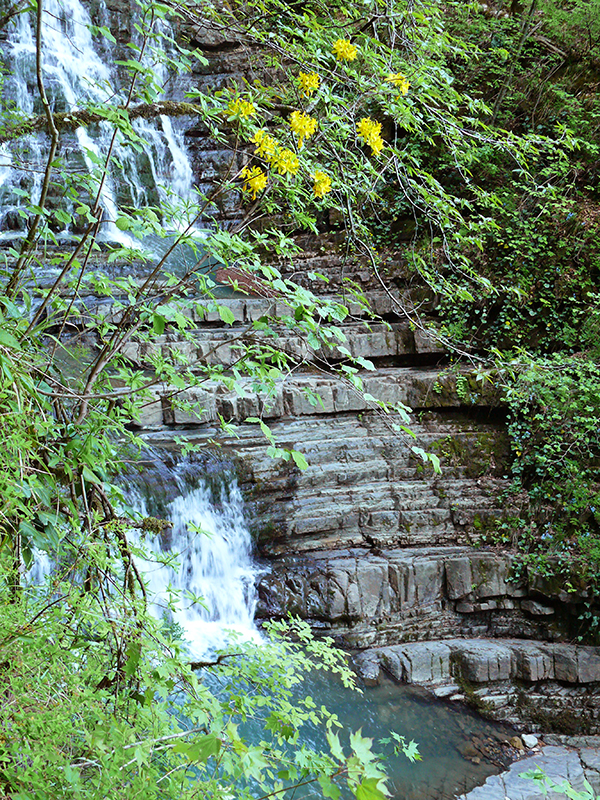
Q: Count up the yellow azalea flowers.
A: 10